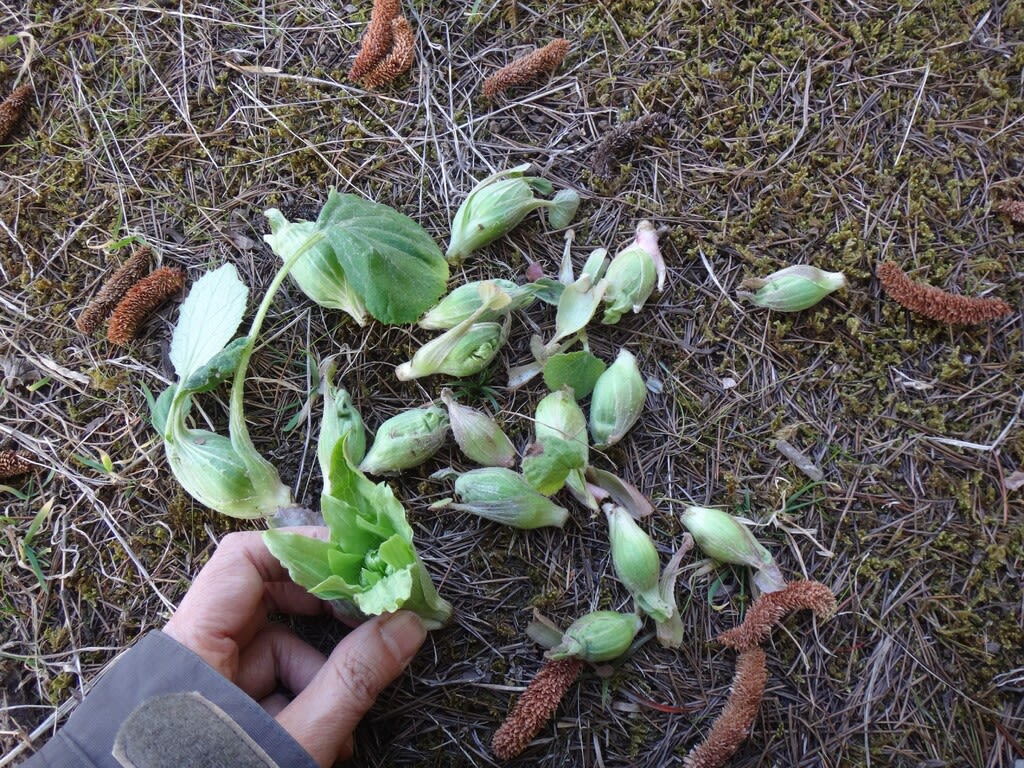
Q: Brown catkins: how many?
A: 13